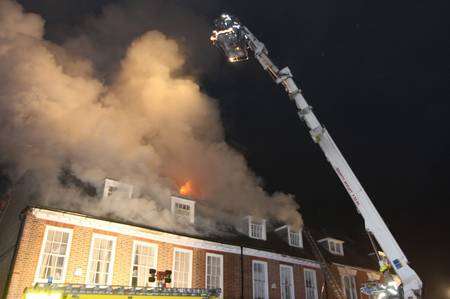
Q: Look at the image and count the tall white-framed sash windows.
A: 8